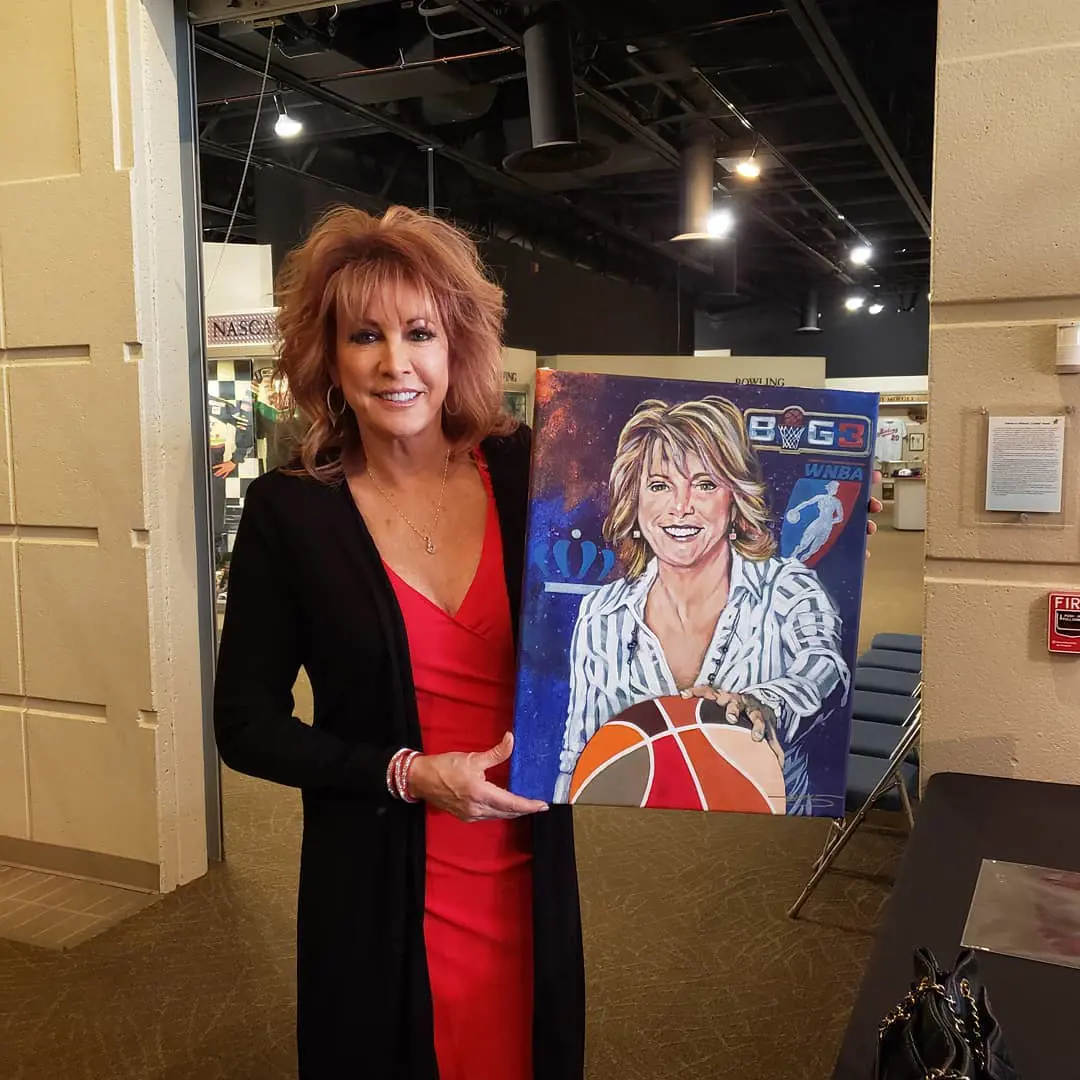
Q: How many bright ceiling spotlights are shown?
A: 6